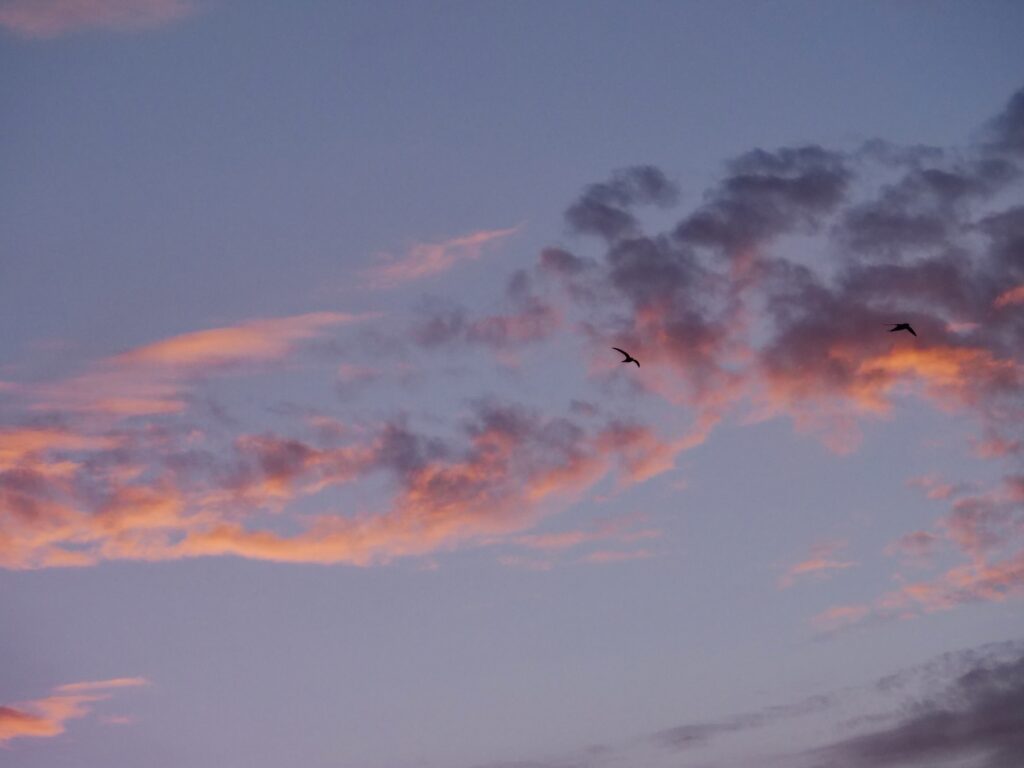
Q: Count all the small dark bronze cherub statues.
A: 0